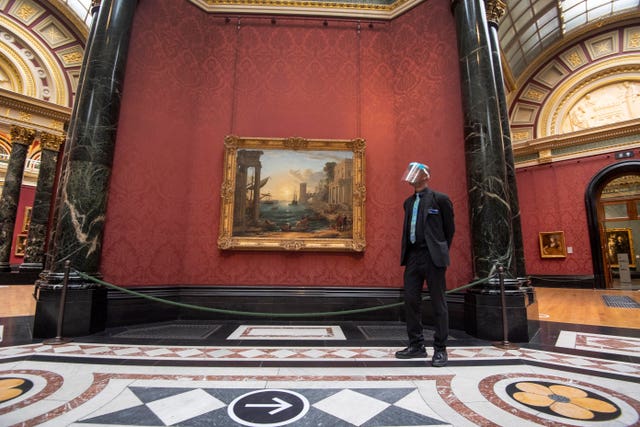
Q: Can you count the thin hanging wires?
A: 2